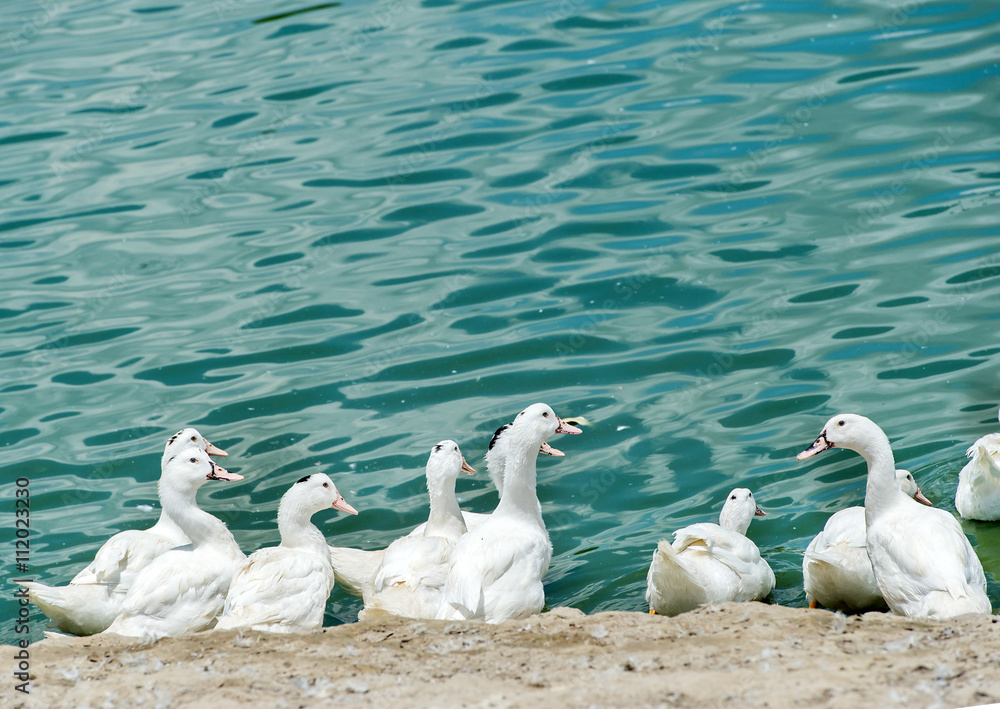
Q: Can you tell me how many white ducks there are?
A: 10